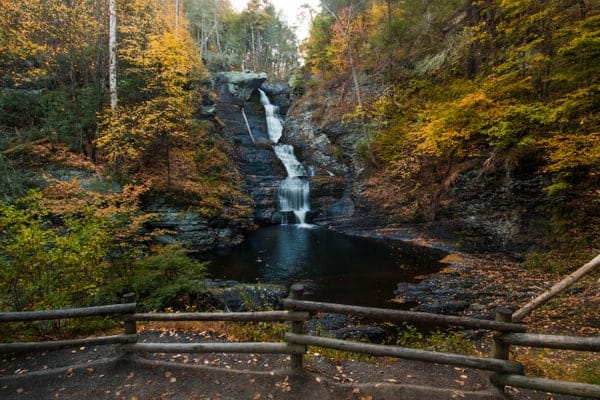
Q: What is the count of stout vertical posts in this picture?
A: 3